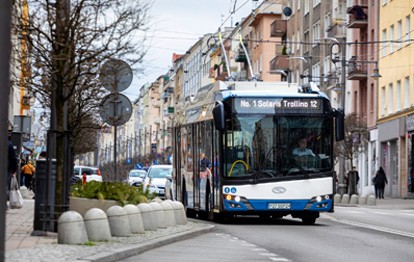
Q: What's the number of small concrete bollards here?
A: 13